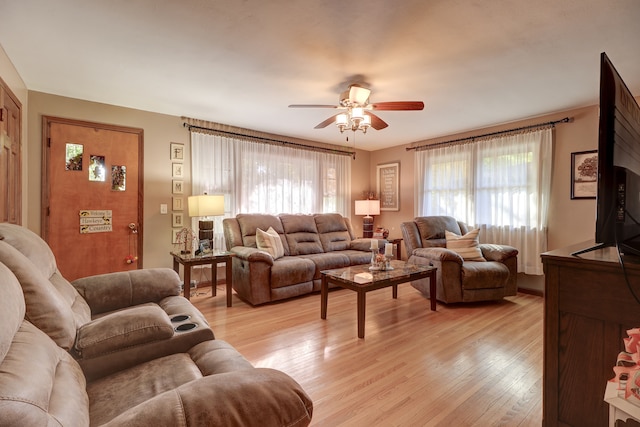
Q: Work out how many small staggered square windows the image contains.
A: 3